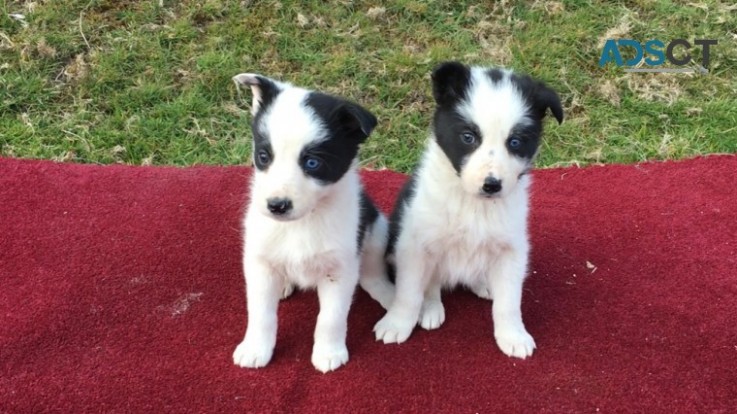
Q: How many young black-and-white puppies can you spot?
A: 2